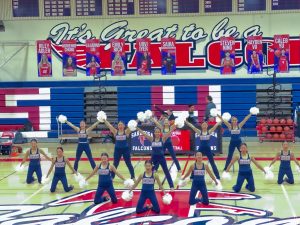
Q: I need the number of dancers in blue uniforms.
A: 13